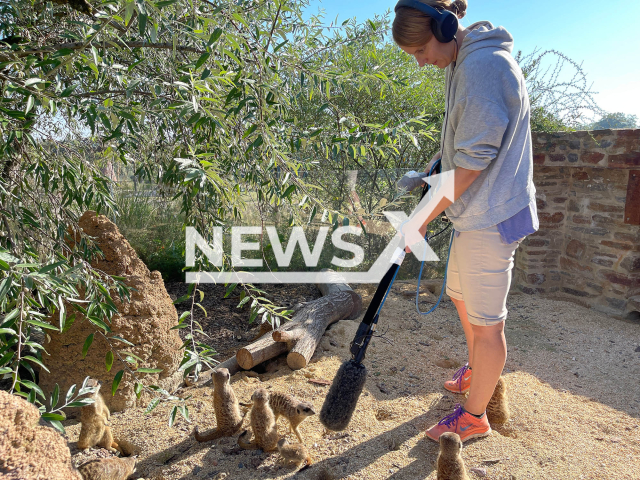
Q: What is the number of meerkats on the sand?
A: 8